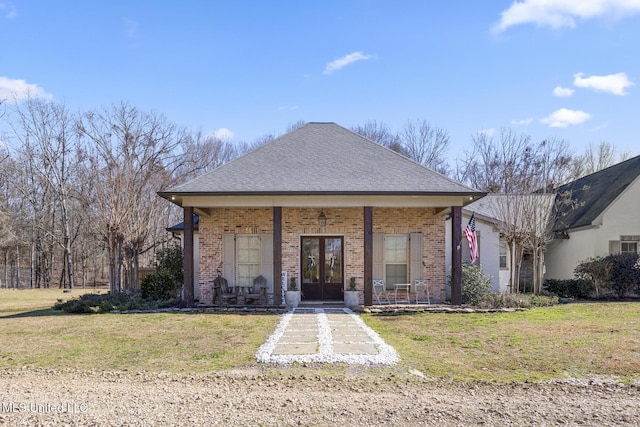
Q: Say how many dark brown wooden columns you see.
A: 4